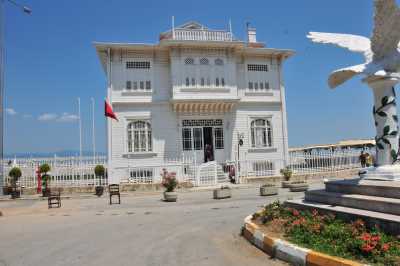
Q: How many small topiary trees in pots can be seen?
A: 3